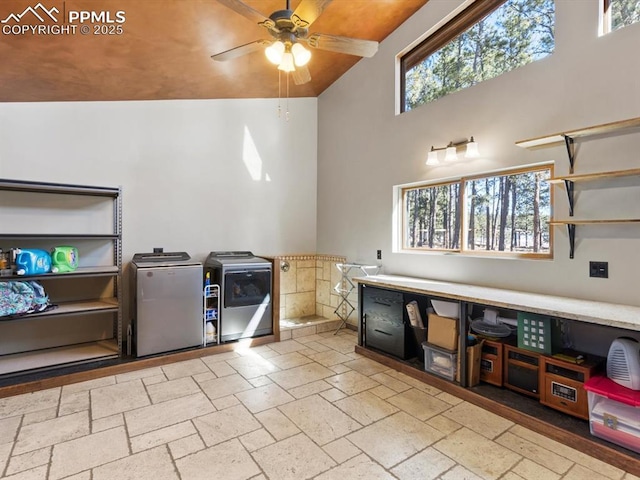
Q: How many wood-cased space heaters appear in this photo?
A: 3